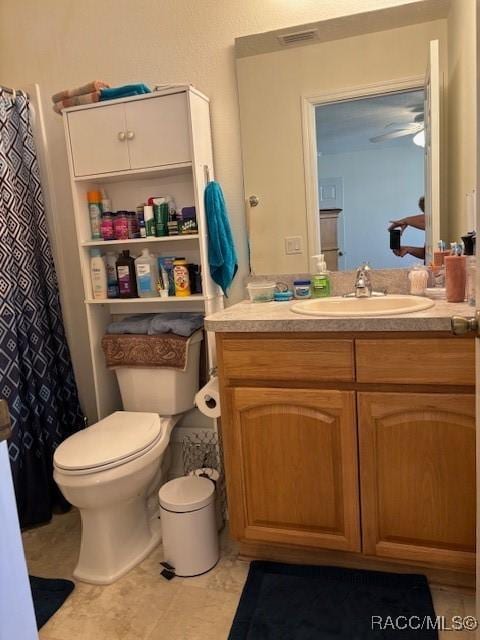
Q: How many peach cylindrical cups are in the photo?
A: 1